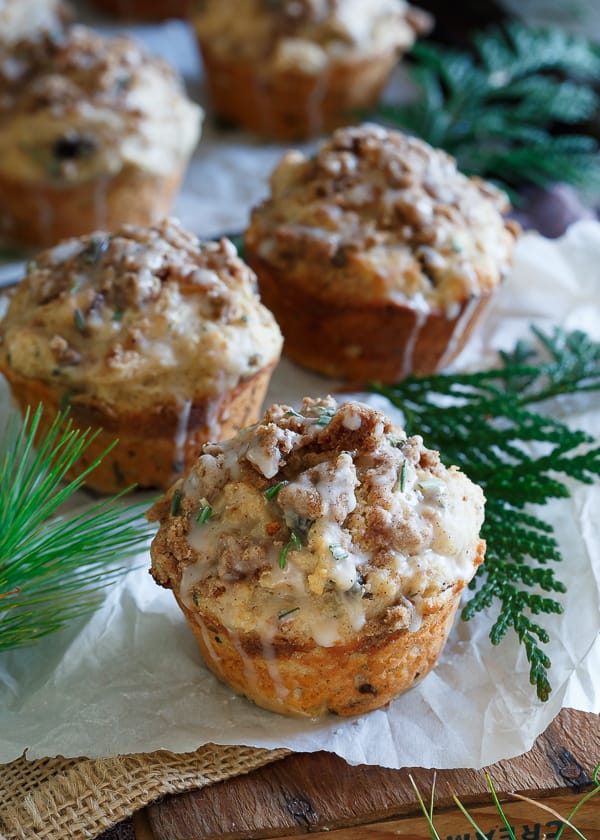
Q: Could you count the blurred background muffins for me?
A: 4